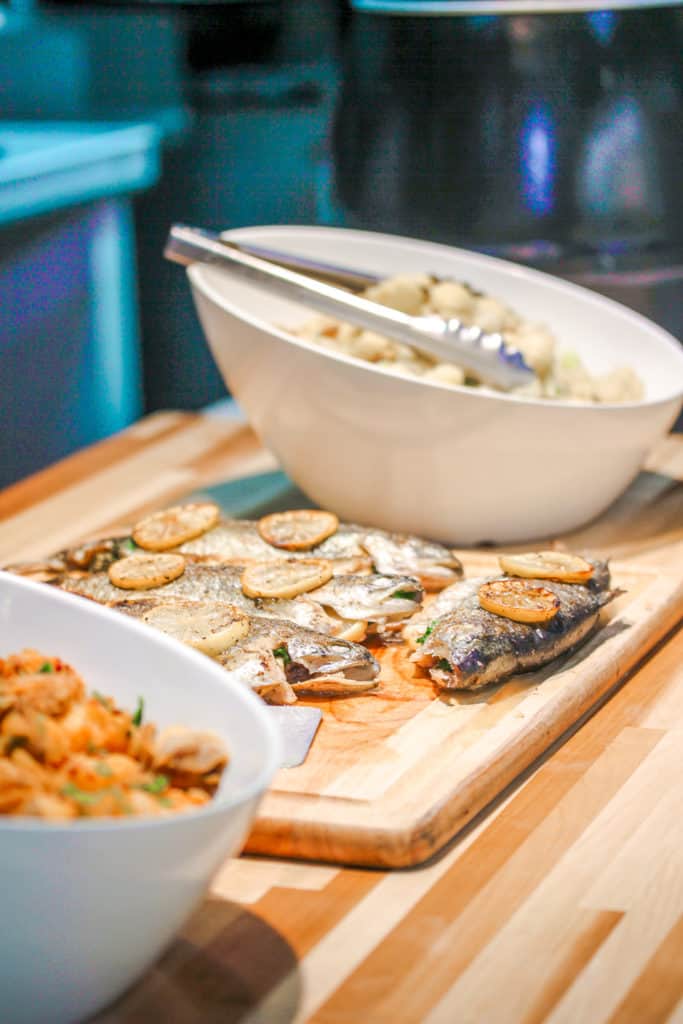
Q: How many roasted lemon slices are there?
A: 7